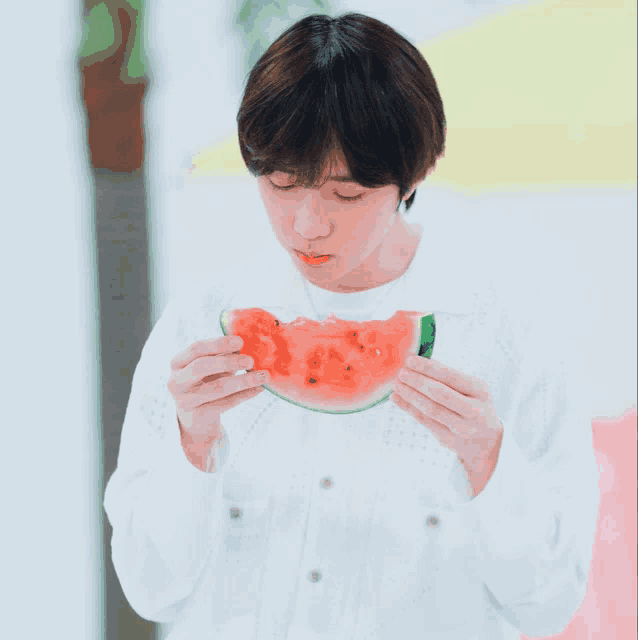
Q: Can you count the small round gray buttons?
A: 4